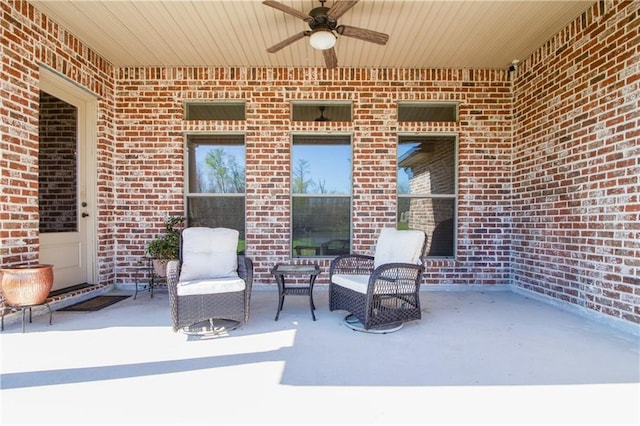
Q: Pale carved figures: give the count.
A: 0